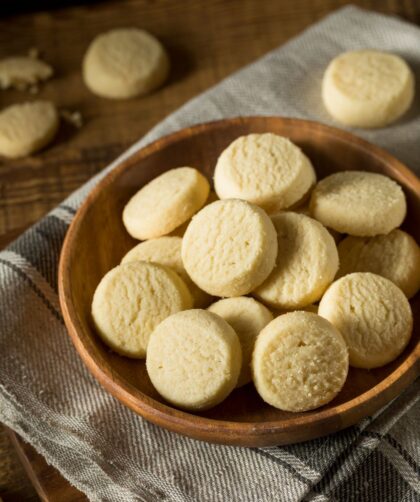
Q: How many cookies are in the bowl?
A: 12